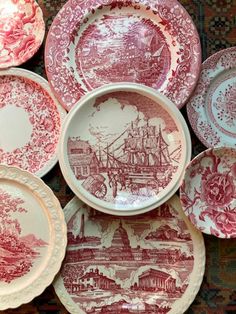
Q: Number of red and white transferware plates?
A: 8